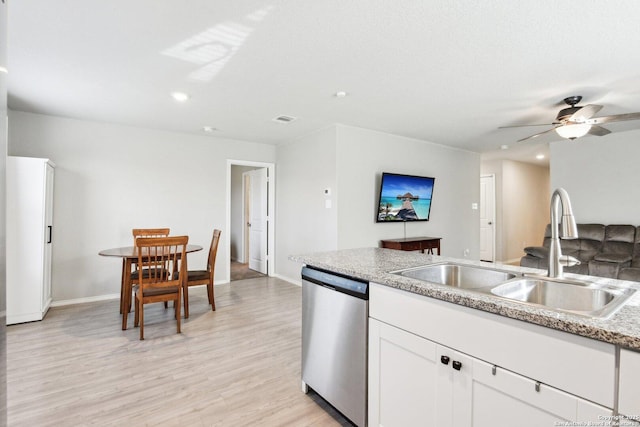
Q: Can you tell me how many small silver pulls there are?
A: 2